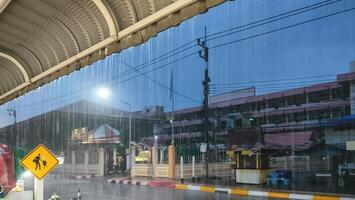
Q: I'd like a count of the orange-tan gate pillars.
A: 2